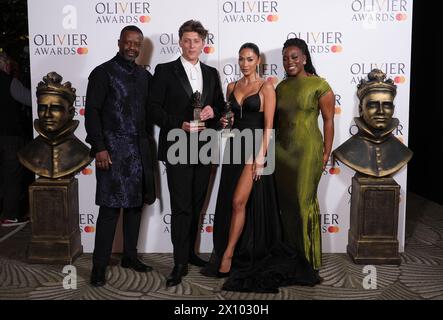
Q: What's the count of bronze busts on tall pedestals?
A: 2